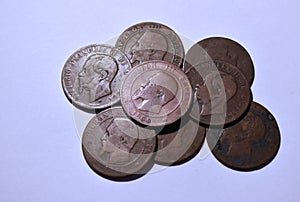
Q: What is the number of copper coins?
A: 8